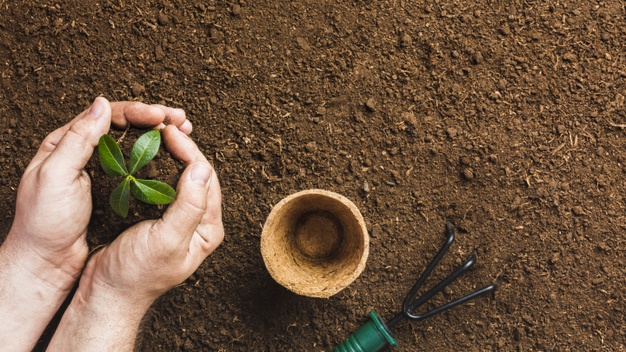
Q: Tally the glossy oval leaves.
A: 4